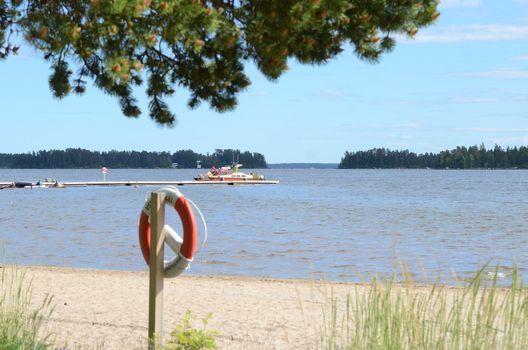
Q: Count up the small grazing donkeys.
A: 0